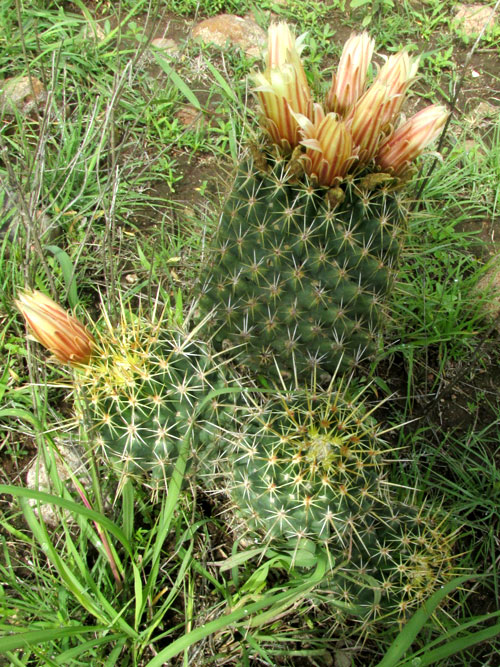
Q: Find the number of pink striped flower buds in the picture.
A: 8